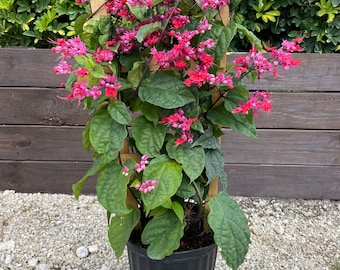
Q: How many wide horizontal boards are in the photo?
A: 4